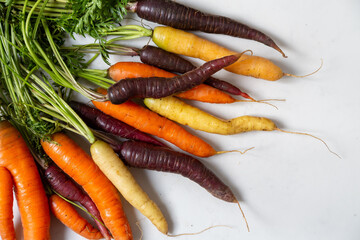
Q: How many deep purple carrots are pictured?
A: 6